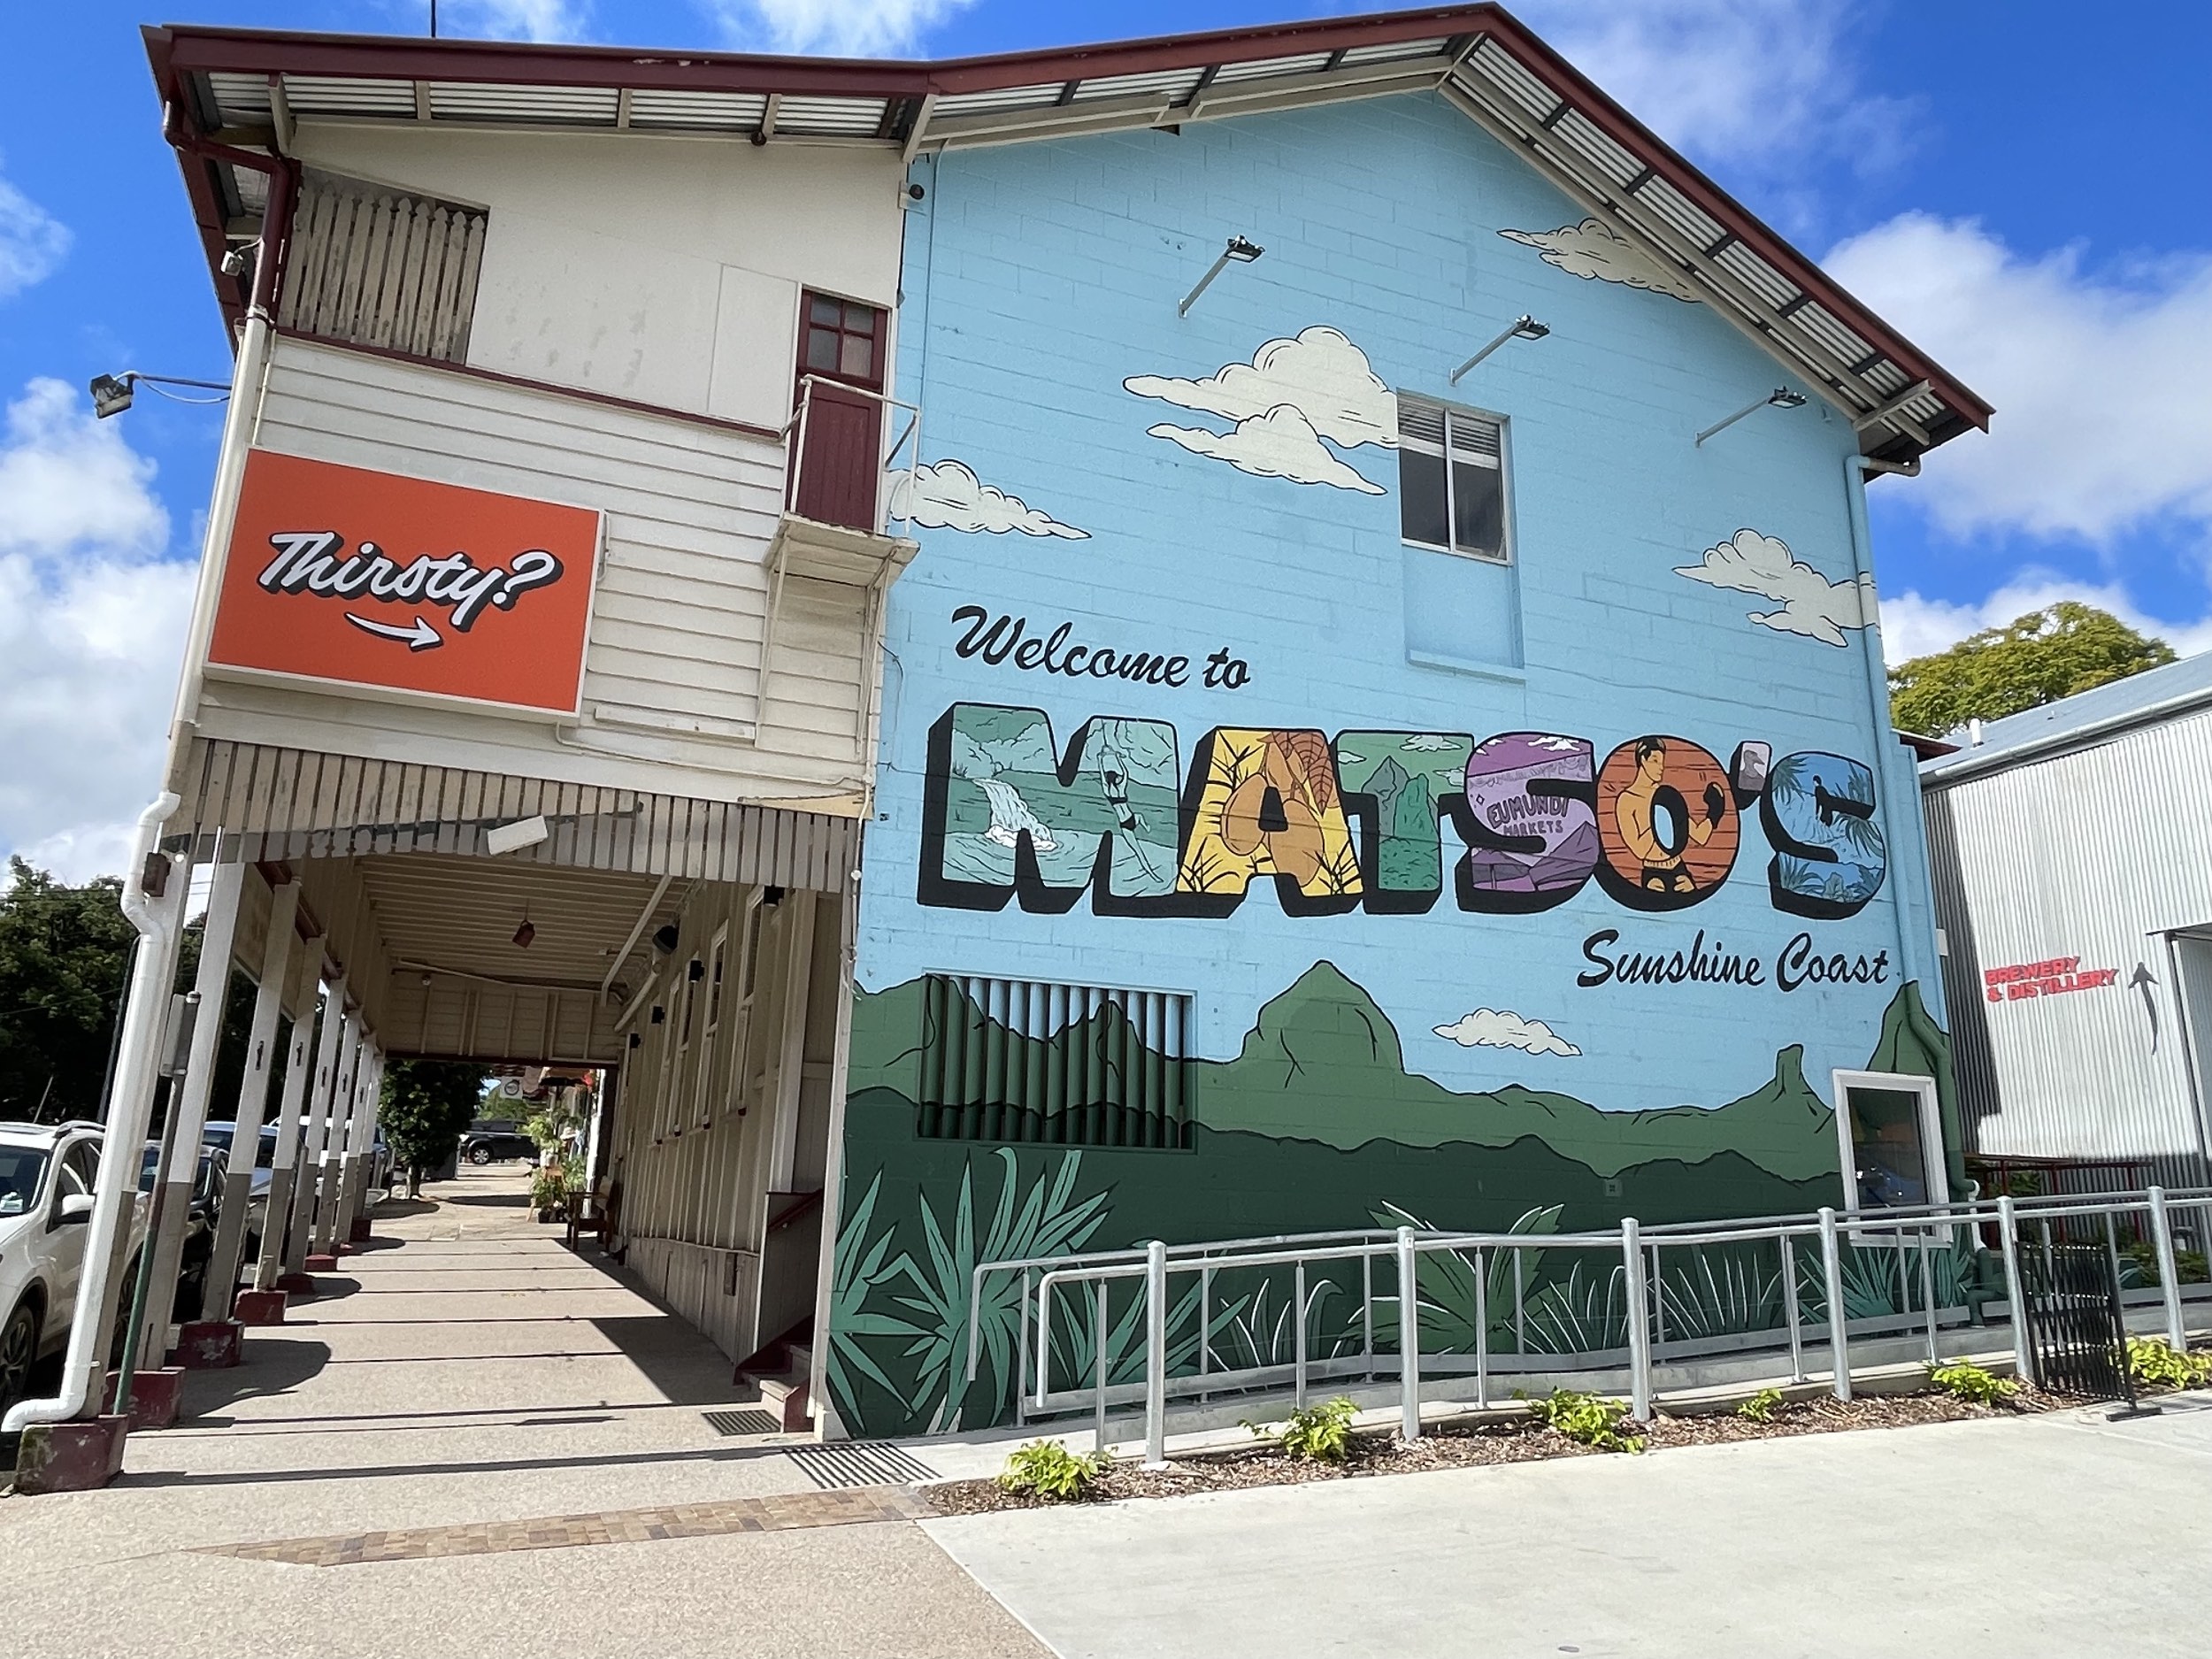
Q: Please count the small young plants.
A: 6